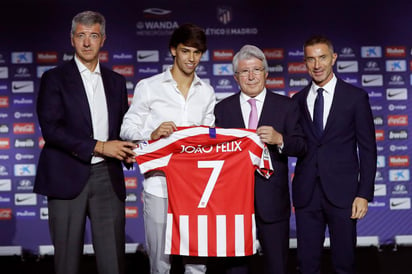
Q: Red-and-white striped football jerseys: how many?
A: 1